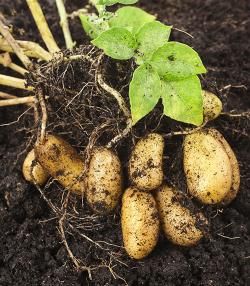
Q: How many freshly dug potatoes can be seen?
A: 9